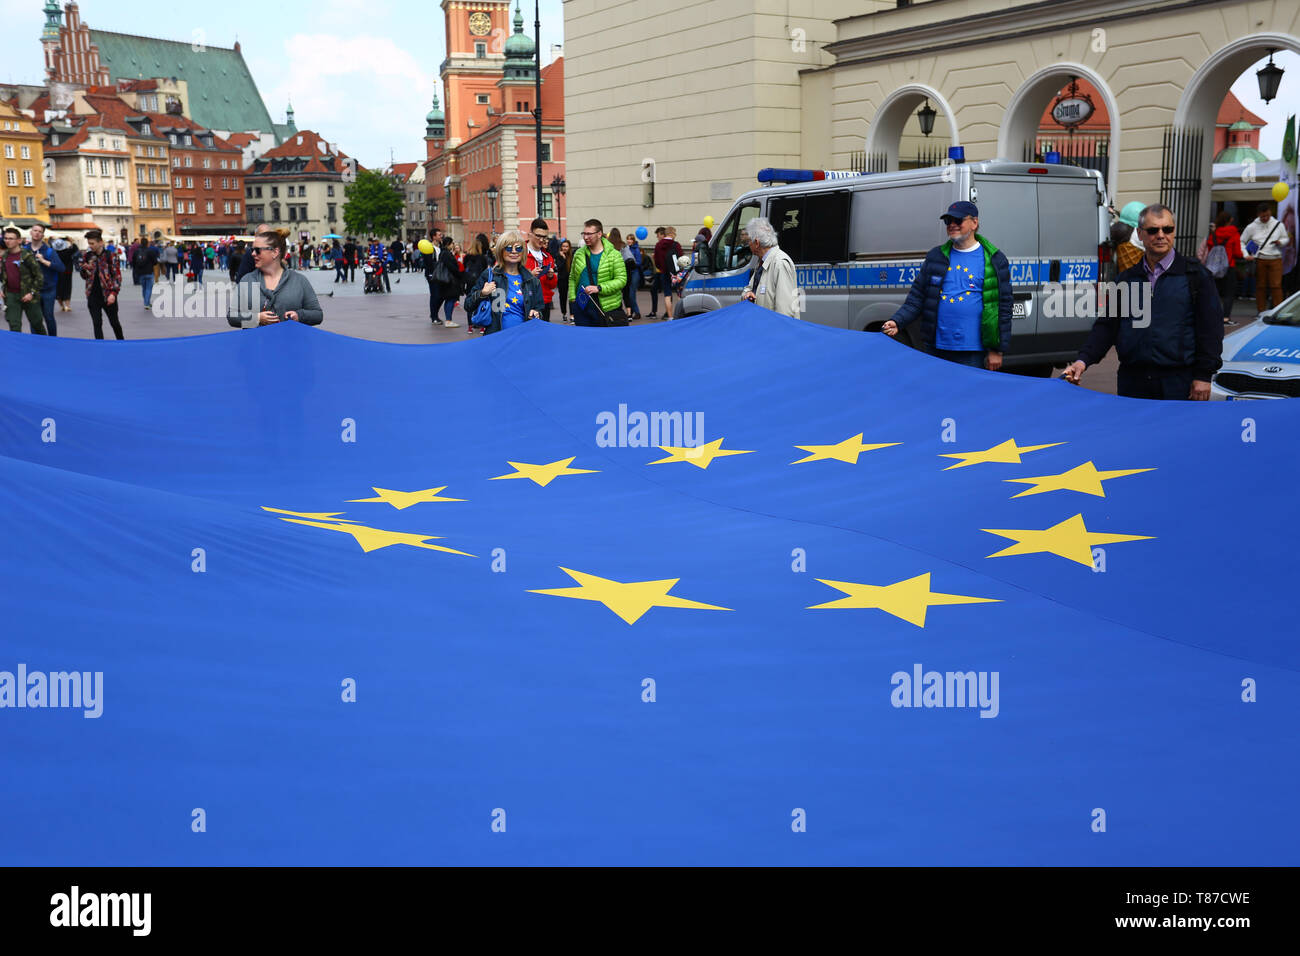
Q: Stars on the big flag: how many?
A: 11